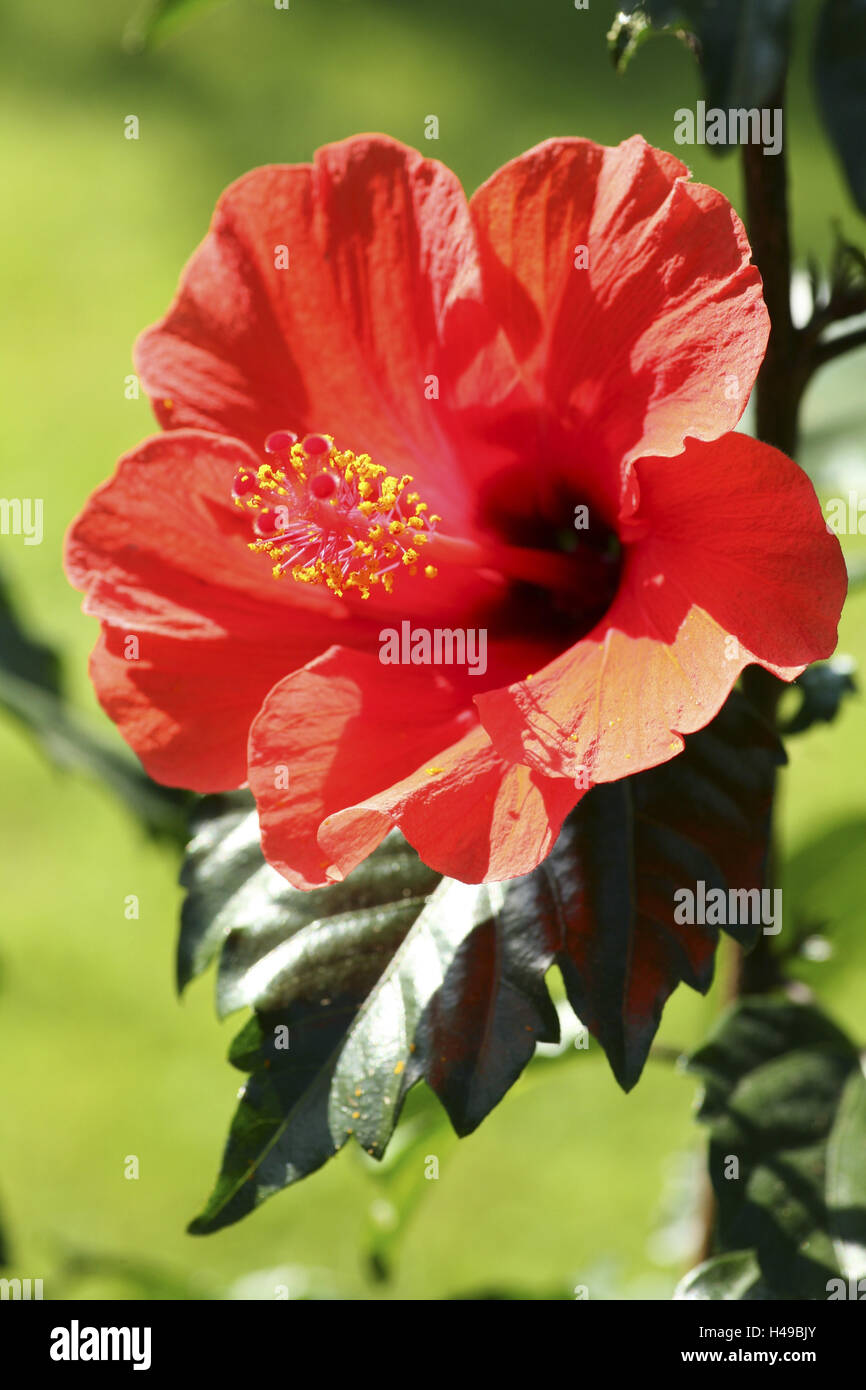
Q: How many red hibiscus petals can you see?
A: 5